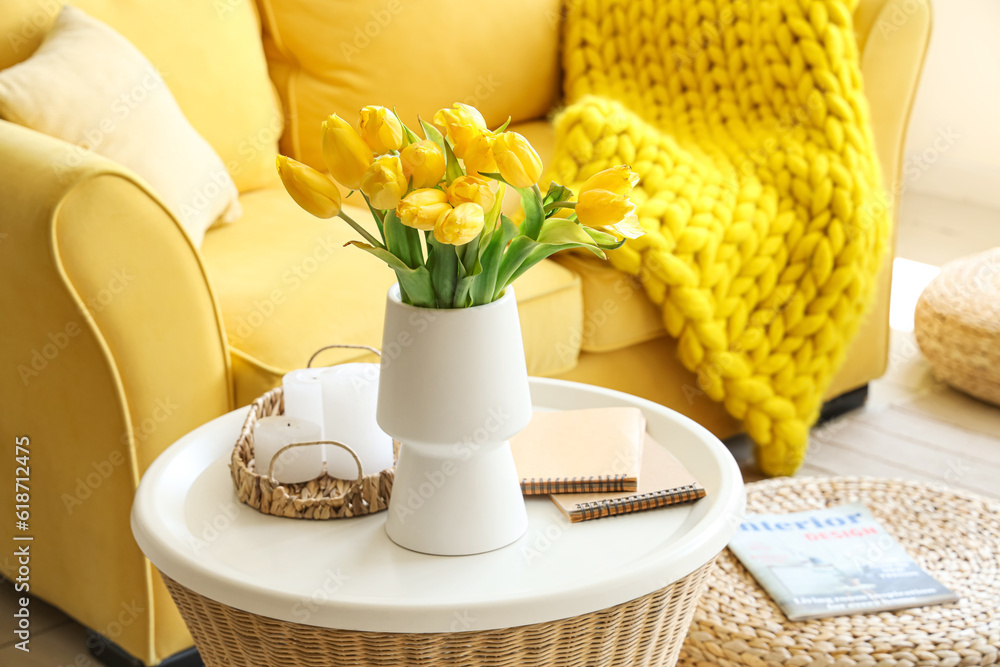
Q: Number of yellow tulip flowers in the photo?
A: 13